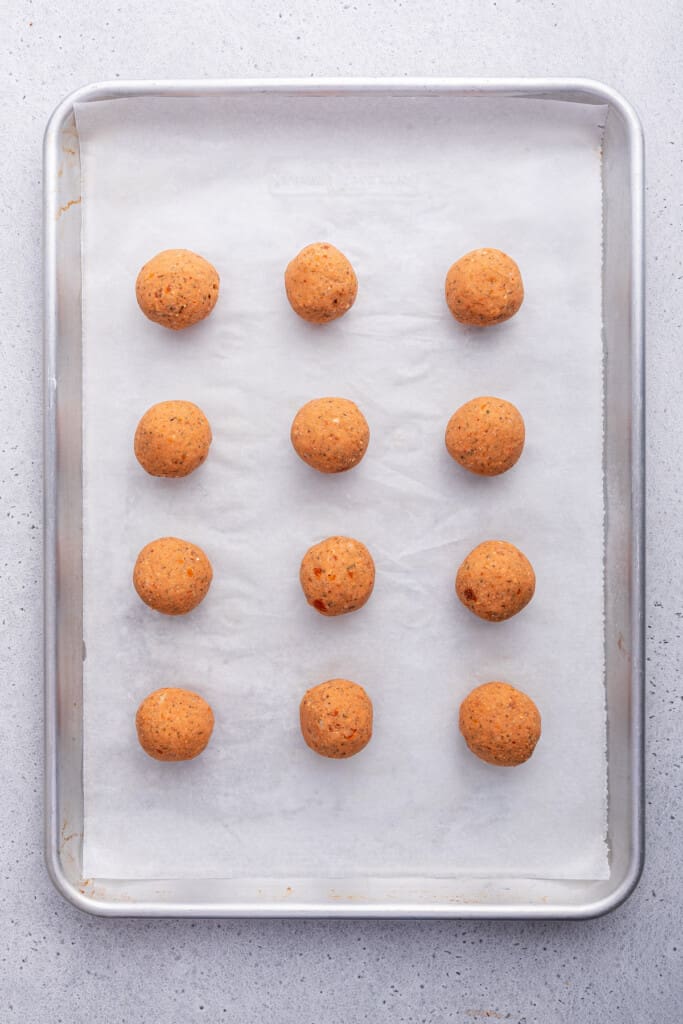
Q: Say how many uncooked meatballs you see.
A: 12